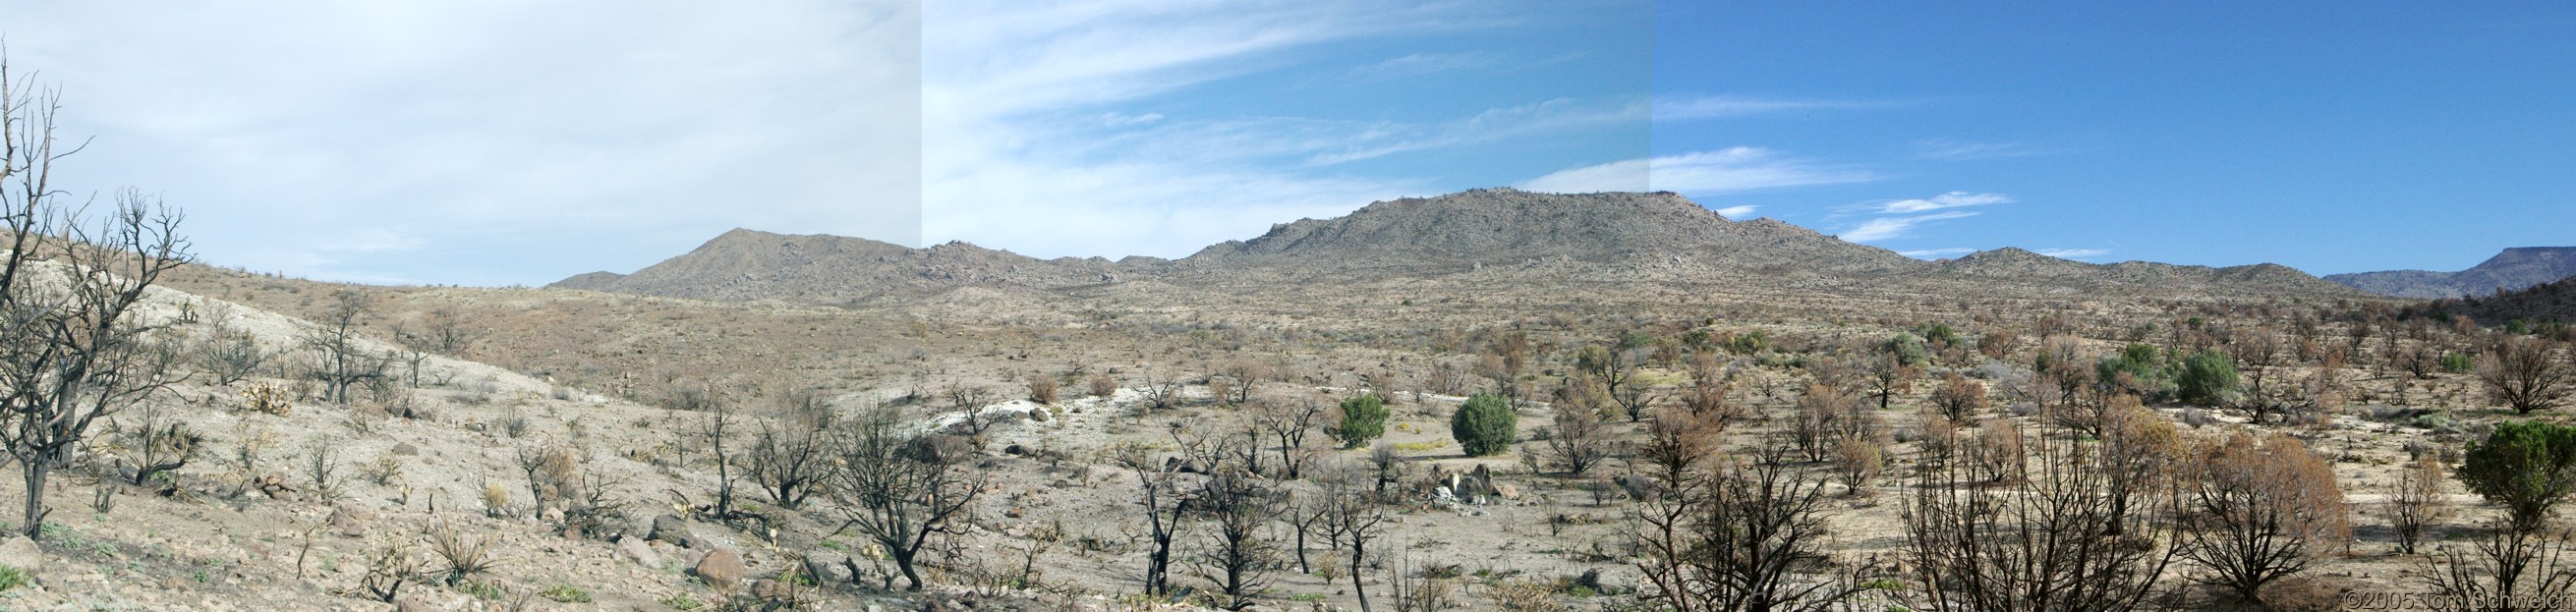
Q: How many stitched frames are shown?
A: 3